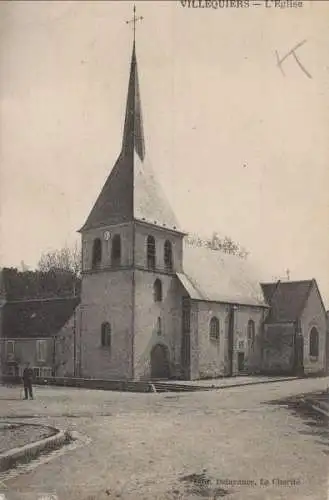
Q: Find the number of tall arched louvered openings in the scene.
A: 4